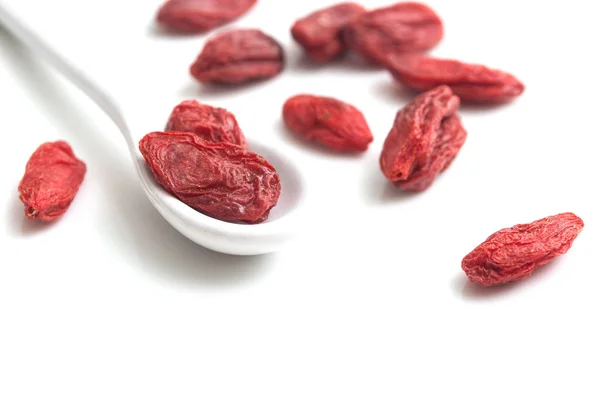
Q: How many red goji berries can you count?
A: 11